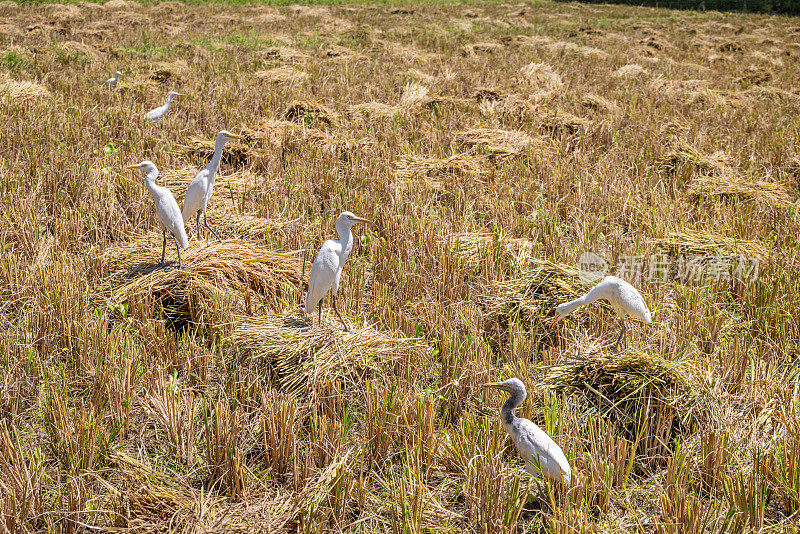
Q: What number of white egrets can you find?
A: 7